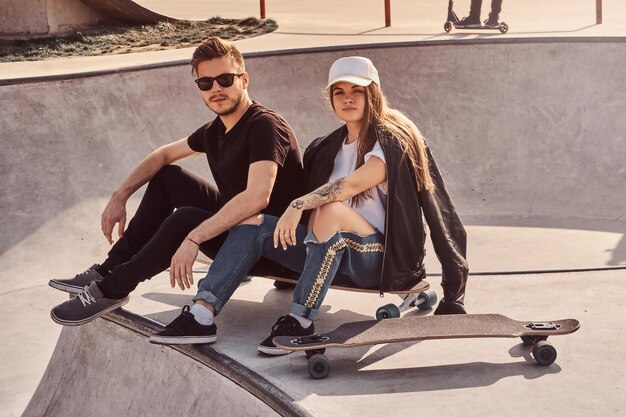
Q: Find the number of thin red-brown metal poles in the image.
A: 3